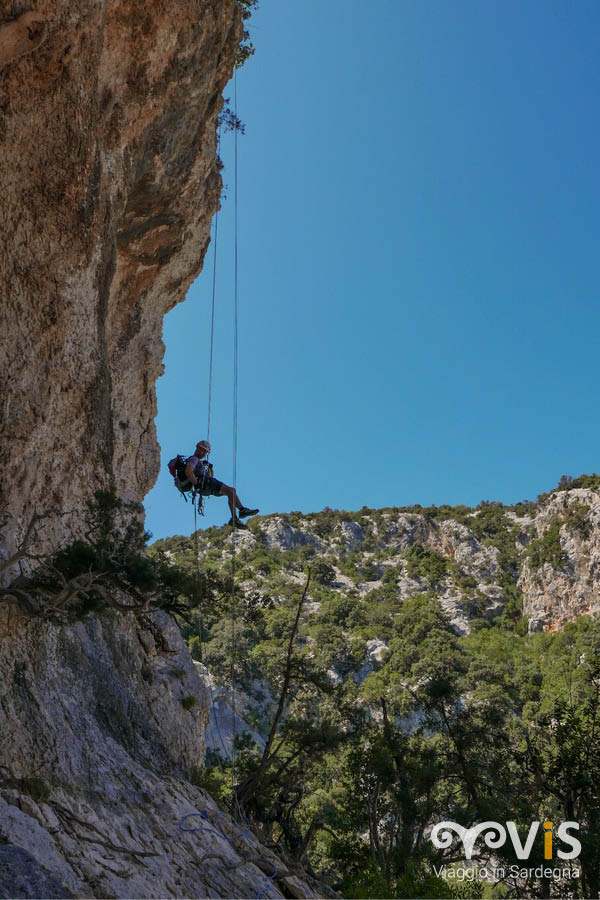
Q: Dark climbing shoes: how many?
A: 2